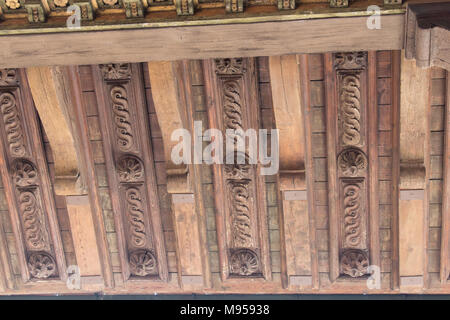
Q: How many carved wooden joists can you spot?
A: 4